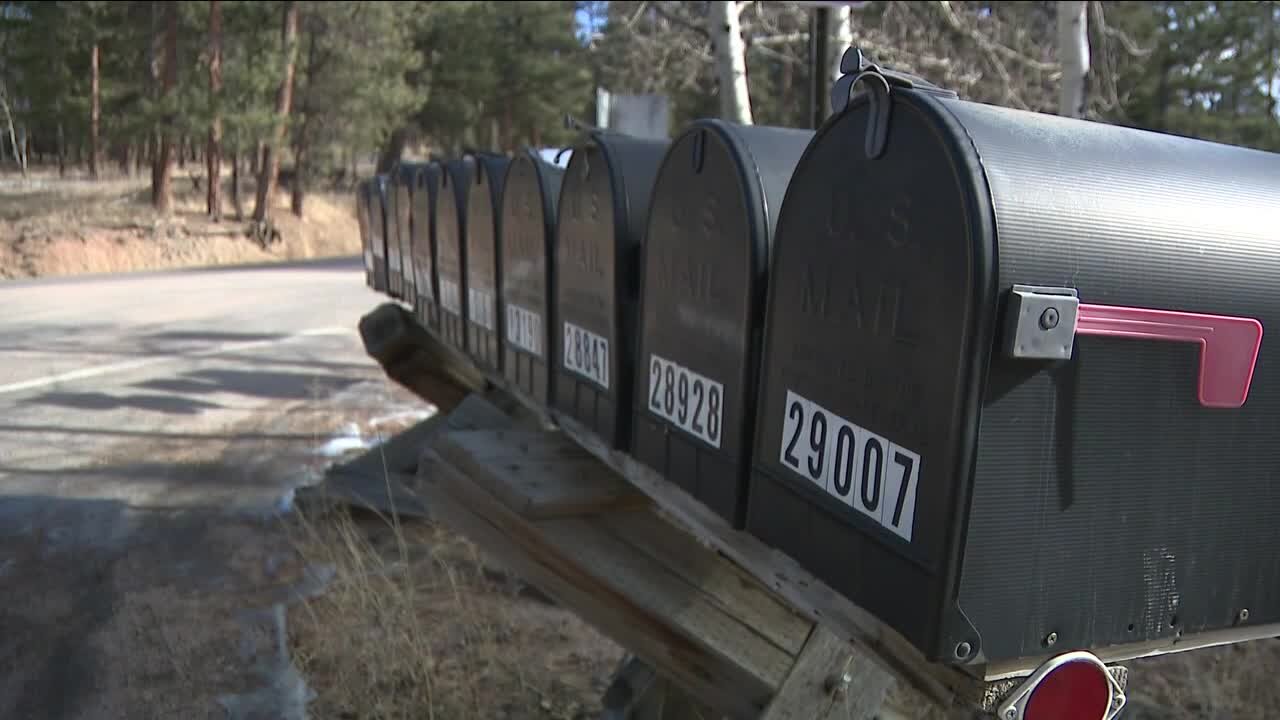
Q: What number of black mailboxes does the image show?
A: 11